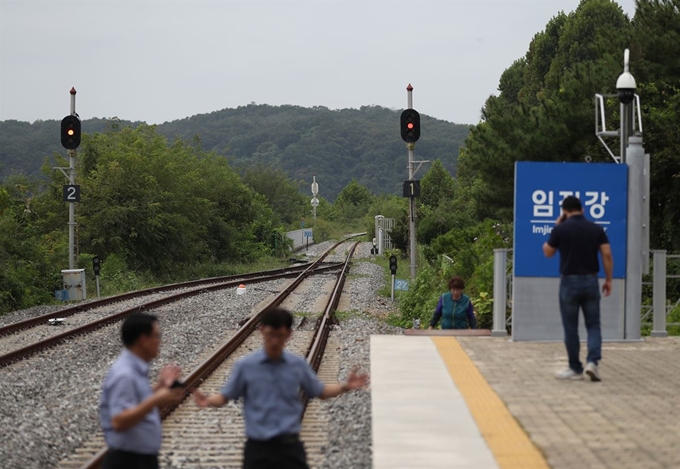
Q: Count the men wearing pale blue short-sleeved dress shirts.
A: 2